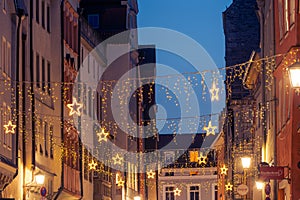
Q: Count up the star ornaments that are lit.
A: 13